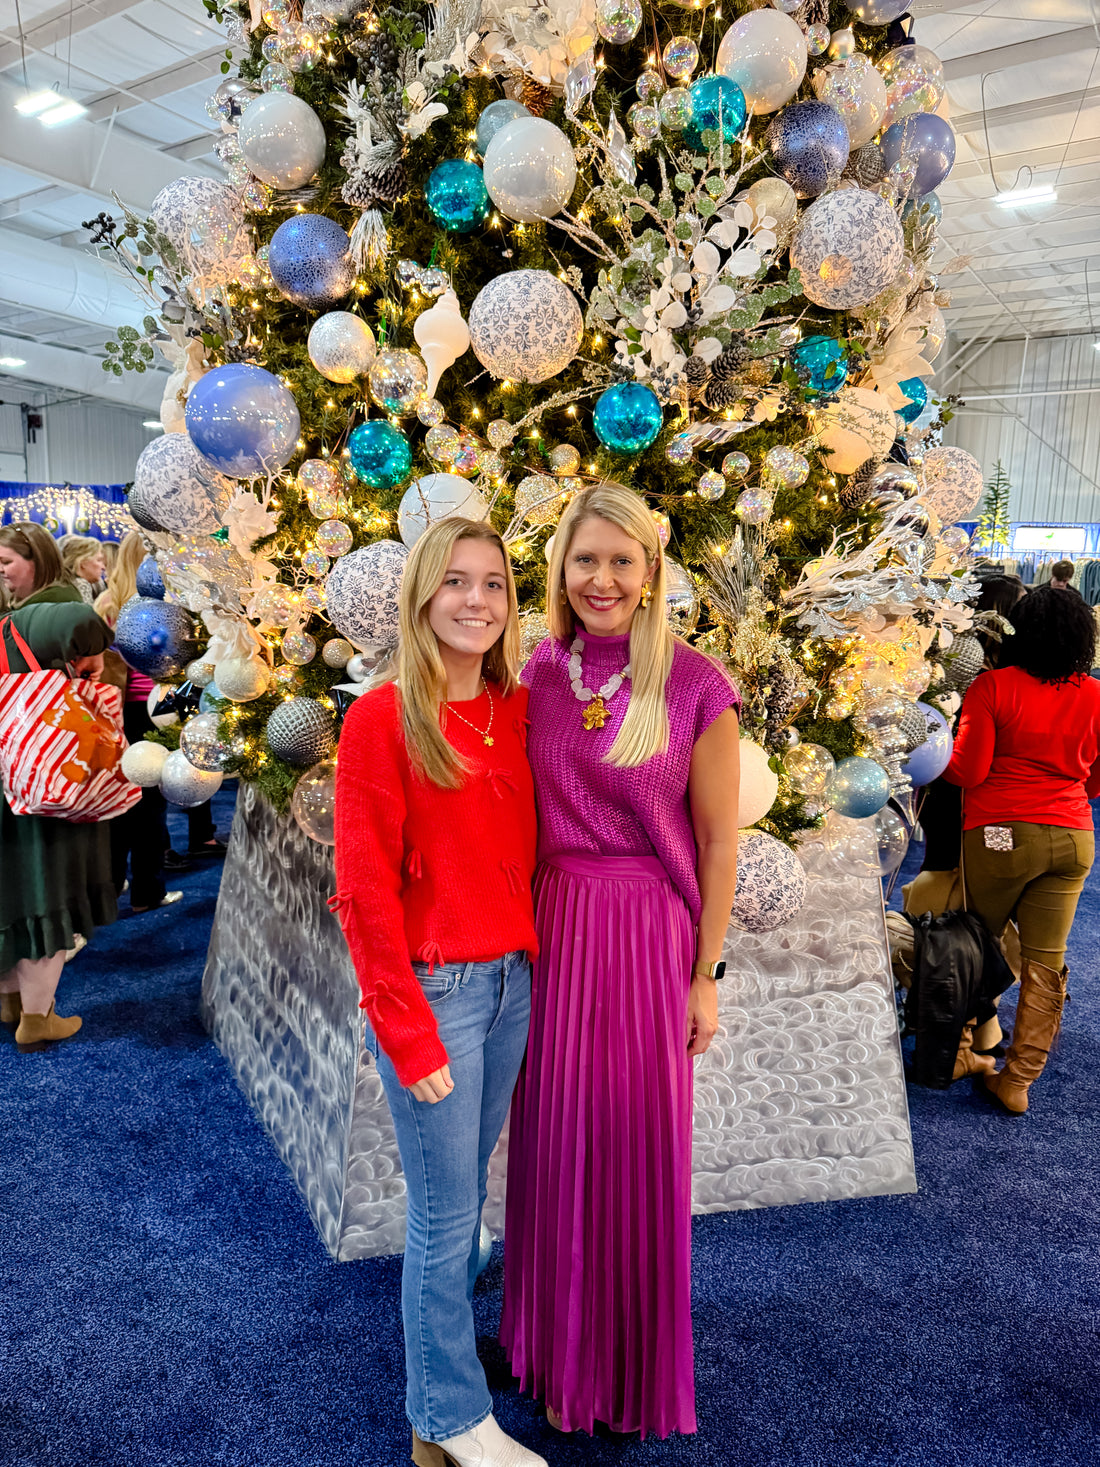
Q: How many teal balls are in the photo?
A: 6